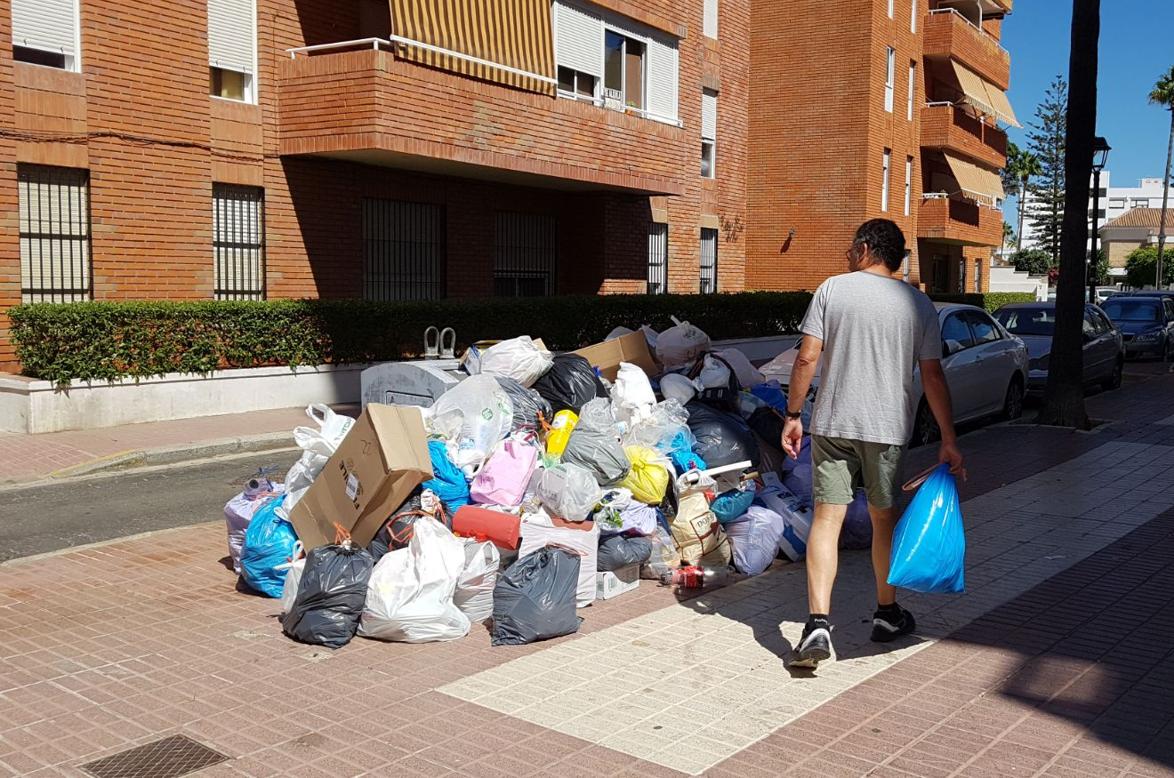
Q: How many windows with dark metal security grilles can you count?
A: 6